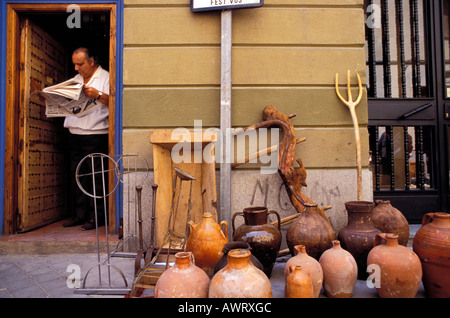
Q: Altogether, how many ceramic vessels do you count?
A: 13